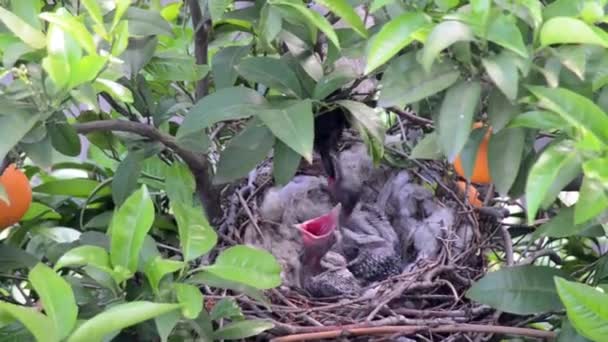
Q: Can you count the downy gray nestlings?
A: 2